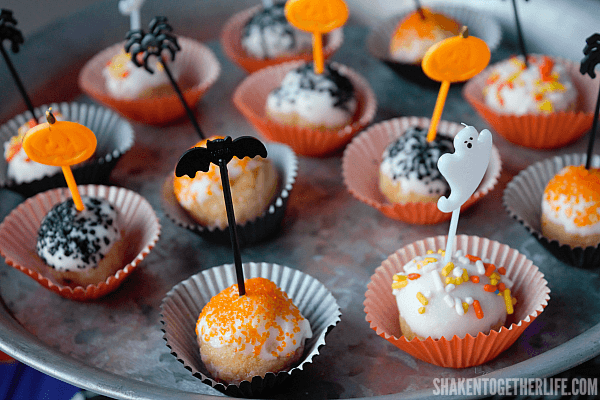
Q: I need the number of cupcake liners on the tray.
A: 12